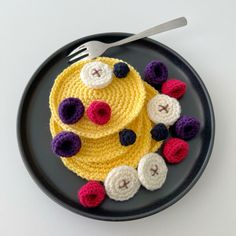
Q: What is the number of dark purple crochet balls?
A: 4